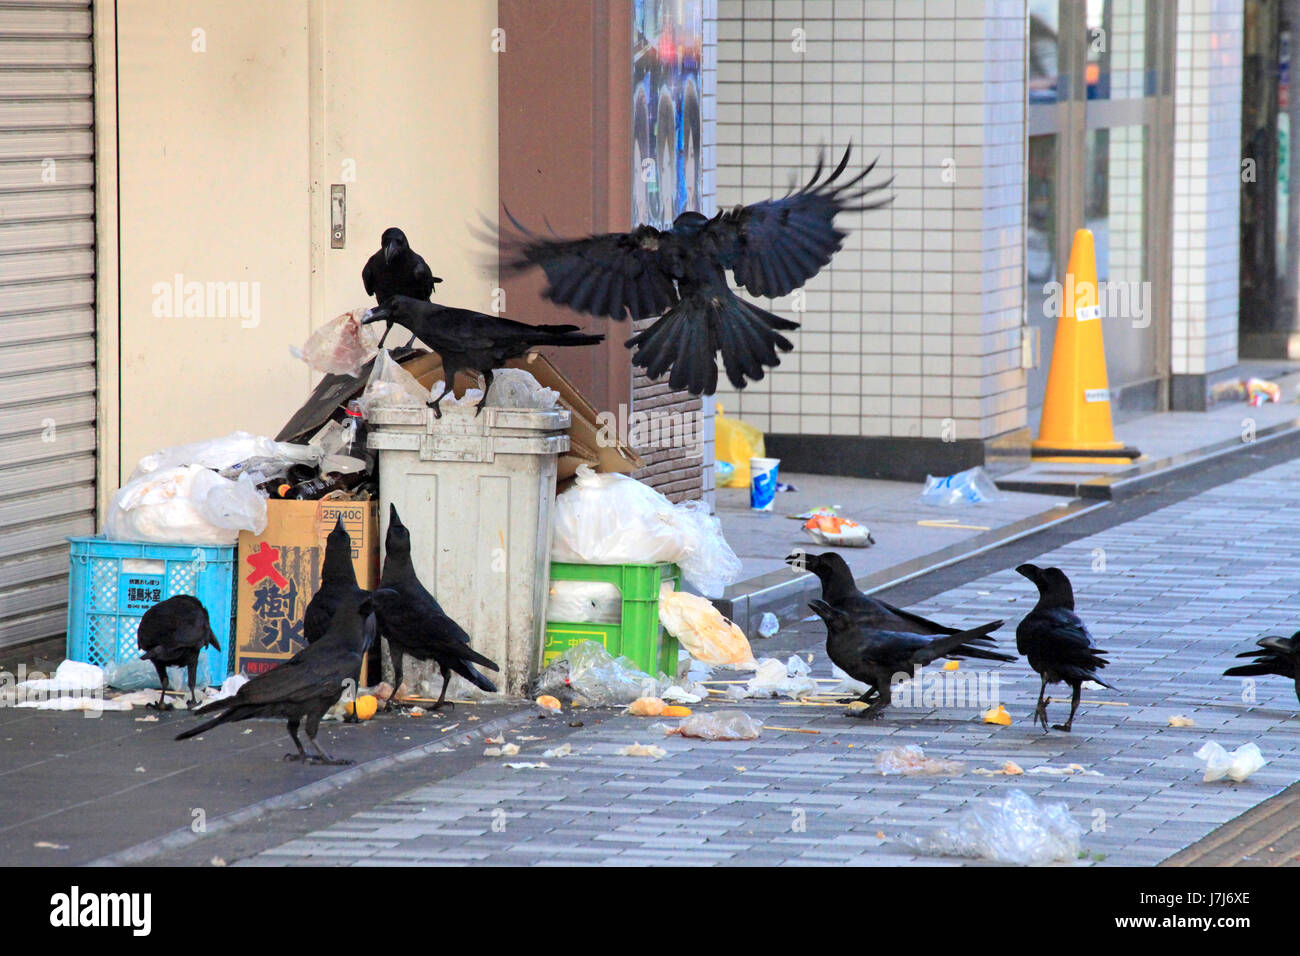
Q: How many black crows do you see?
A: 11